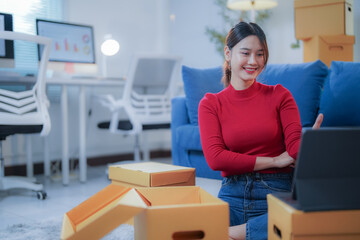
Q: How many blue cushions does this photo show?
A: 3